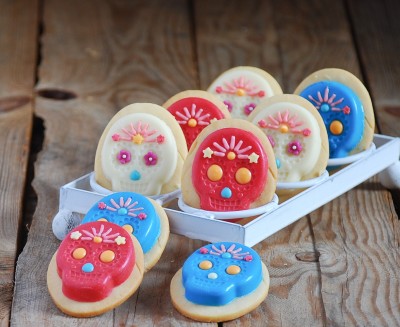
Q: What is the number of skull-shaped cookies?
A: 9